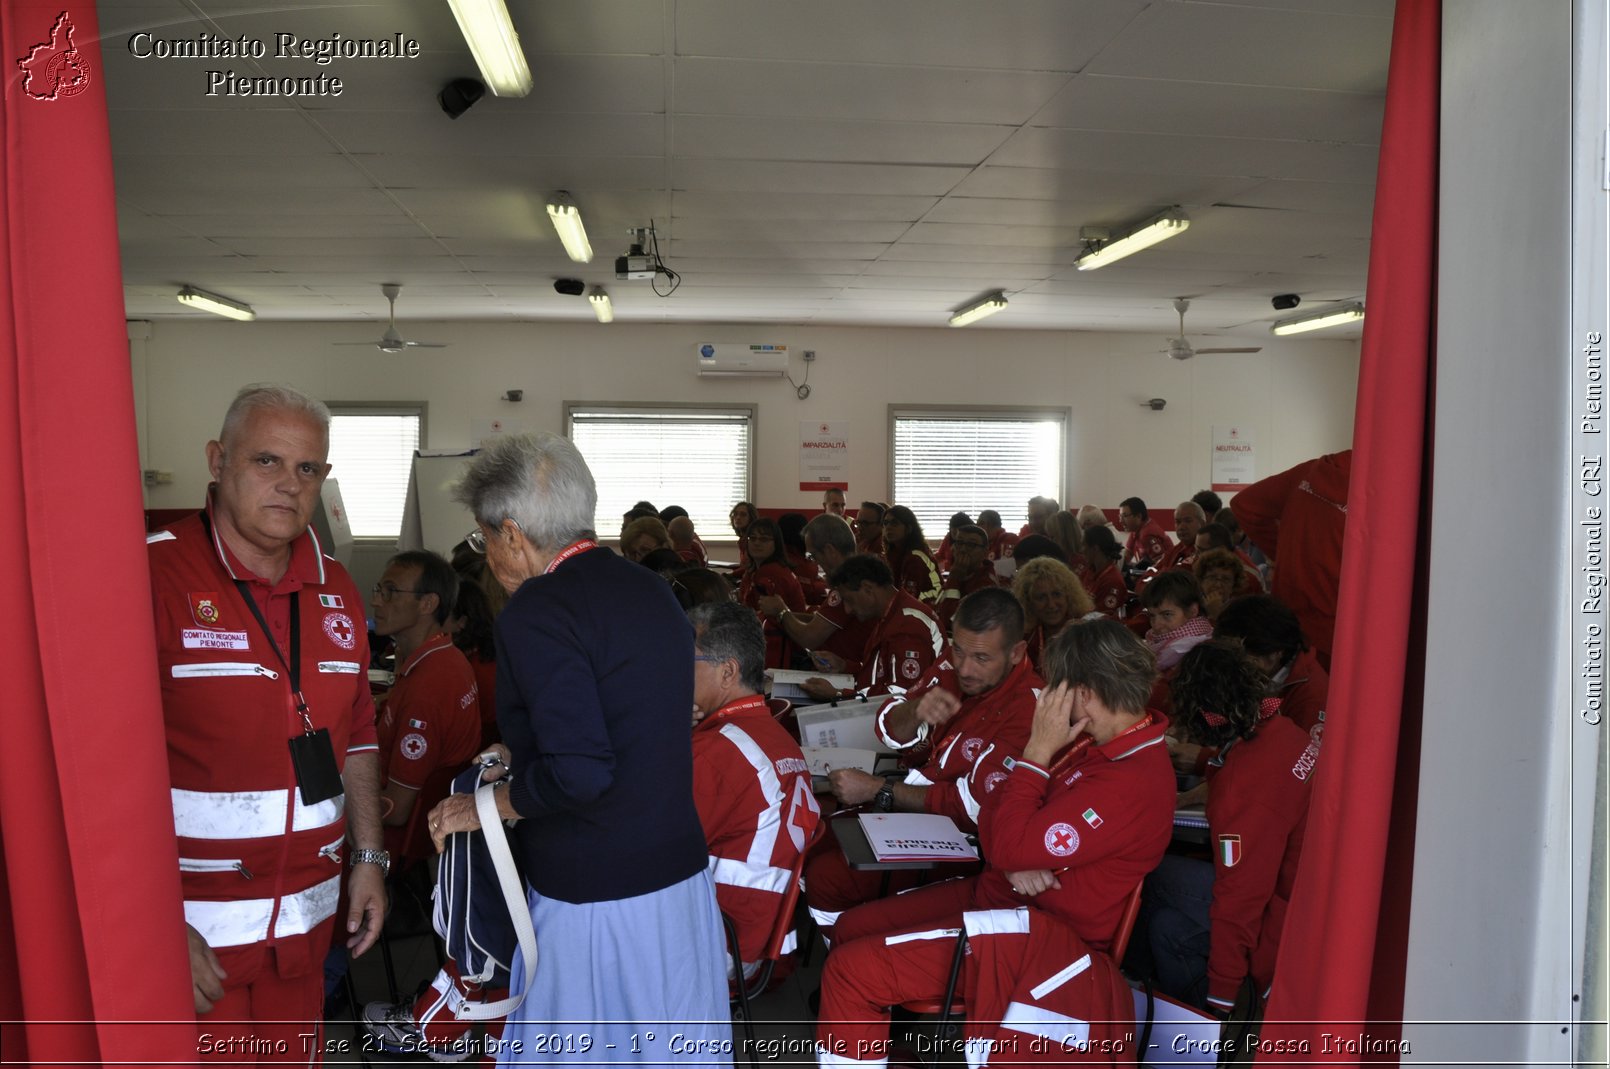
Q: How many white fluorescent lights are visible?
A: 7